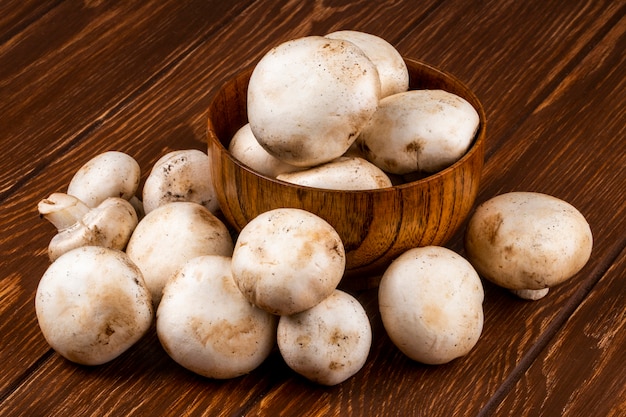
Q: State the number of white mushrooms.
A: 15